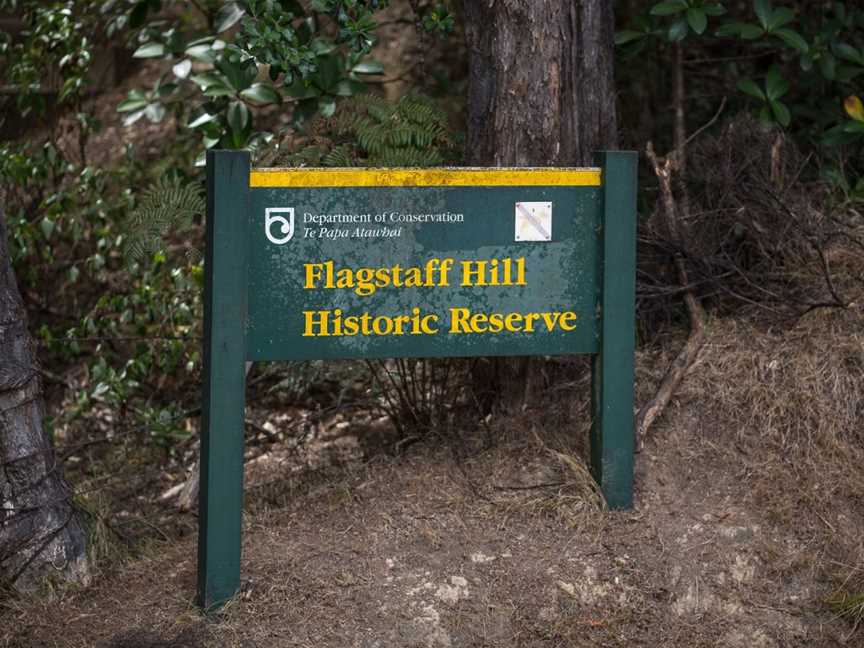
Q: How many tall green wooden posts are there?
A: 2